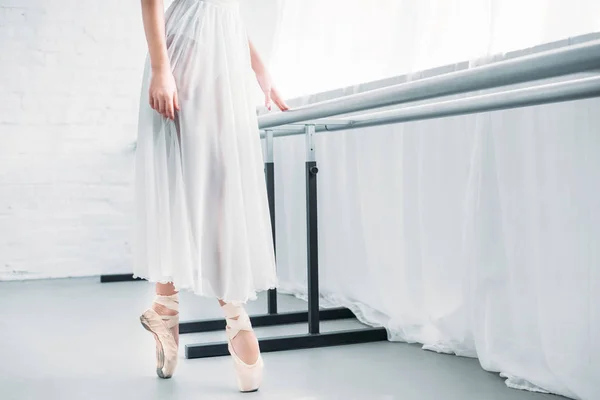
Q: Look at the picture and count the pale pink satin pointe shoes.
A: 2